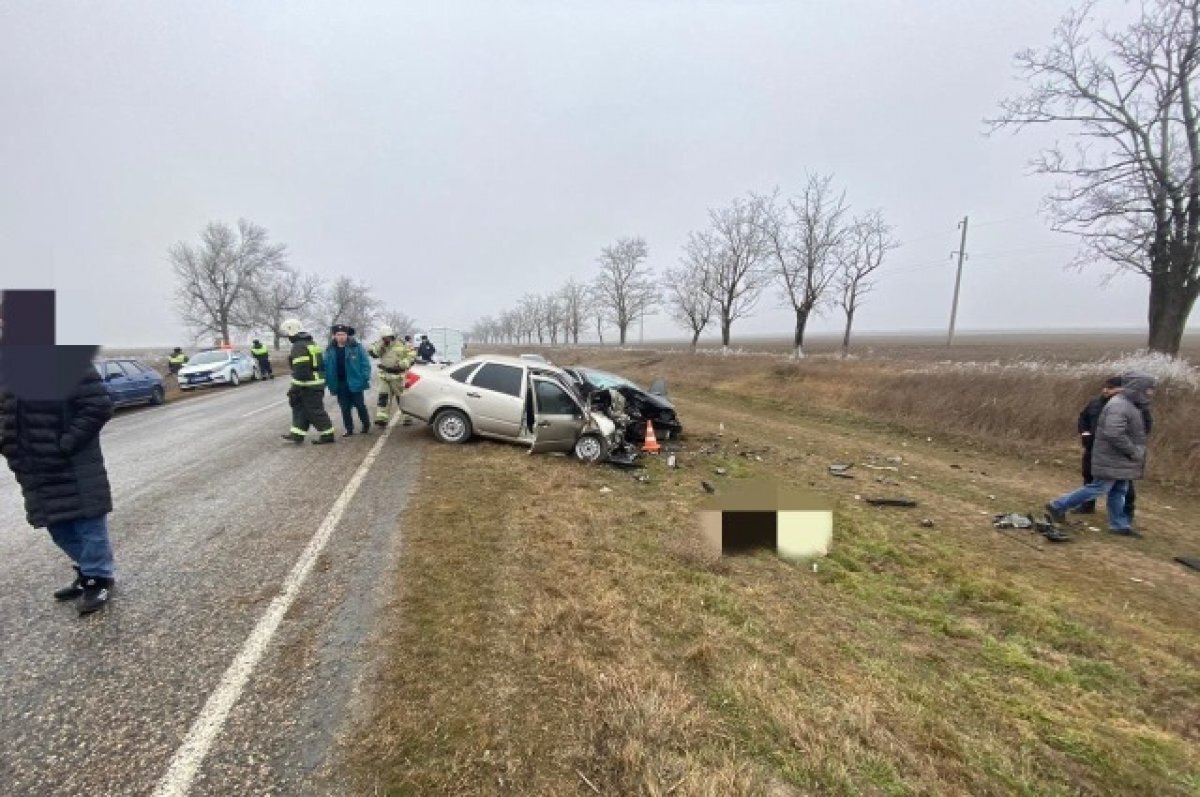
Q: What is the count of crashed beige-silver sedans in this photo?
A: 1